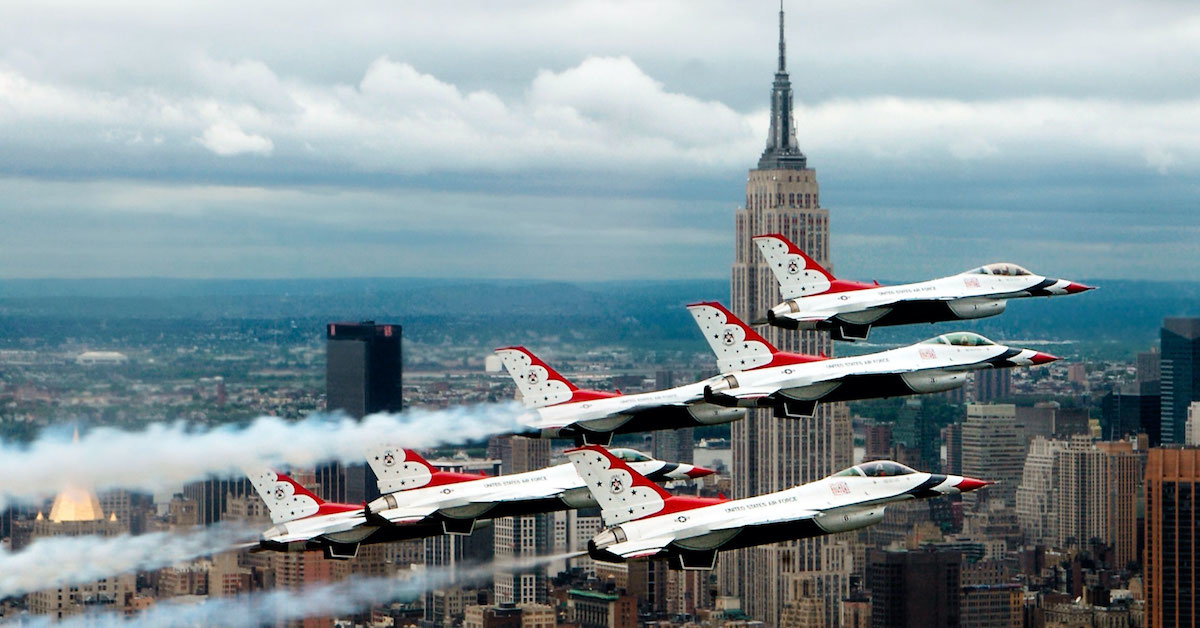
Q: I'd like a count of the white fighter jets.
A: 6